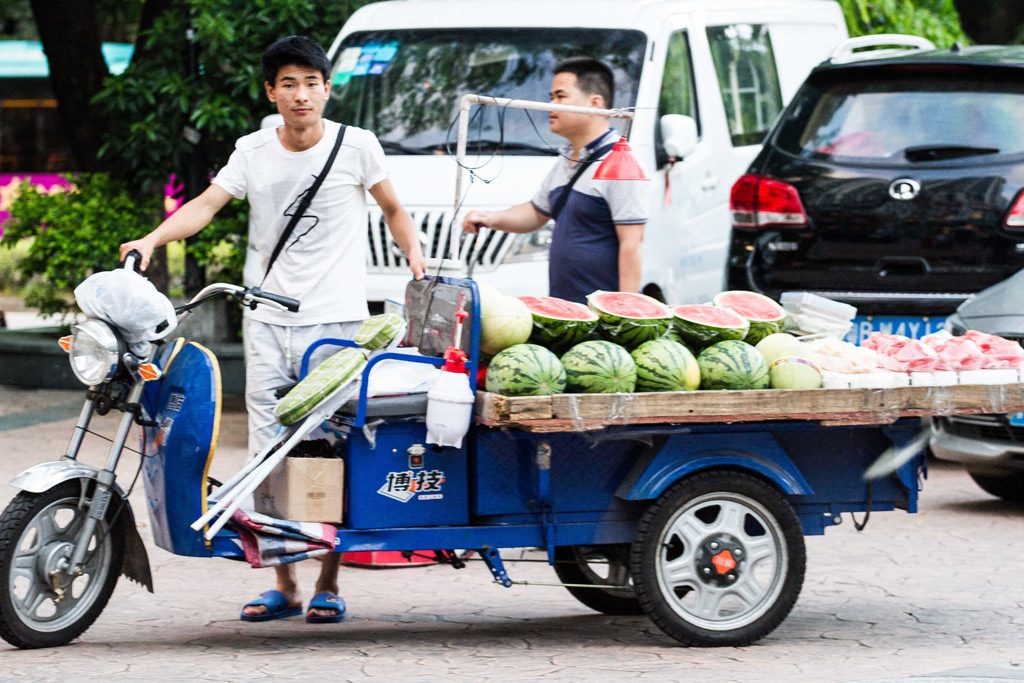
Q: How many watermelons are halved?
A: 4